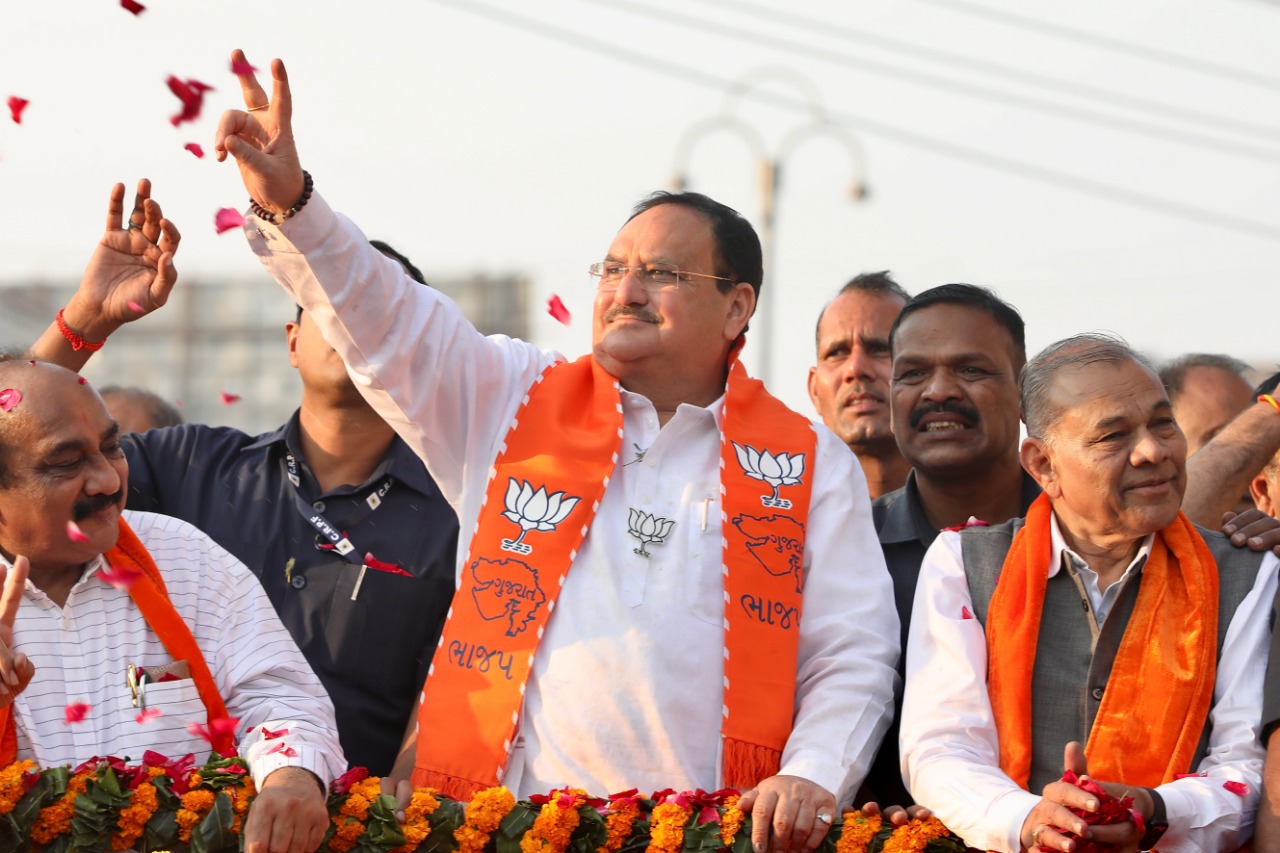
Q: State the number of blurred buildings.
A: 1